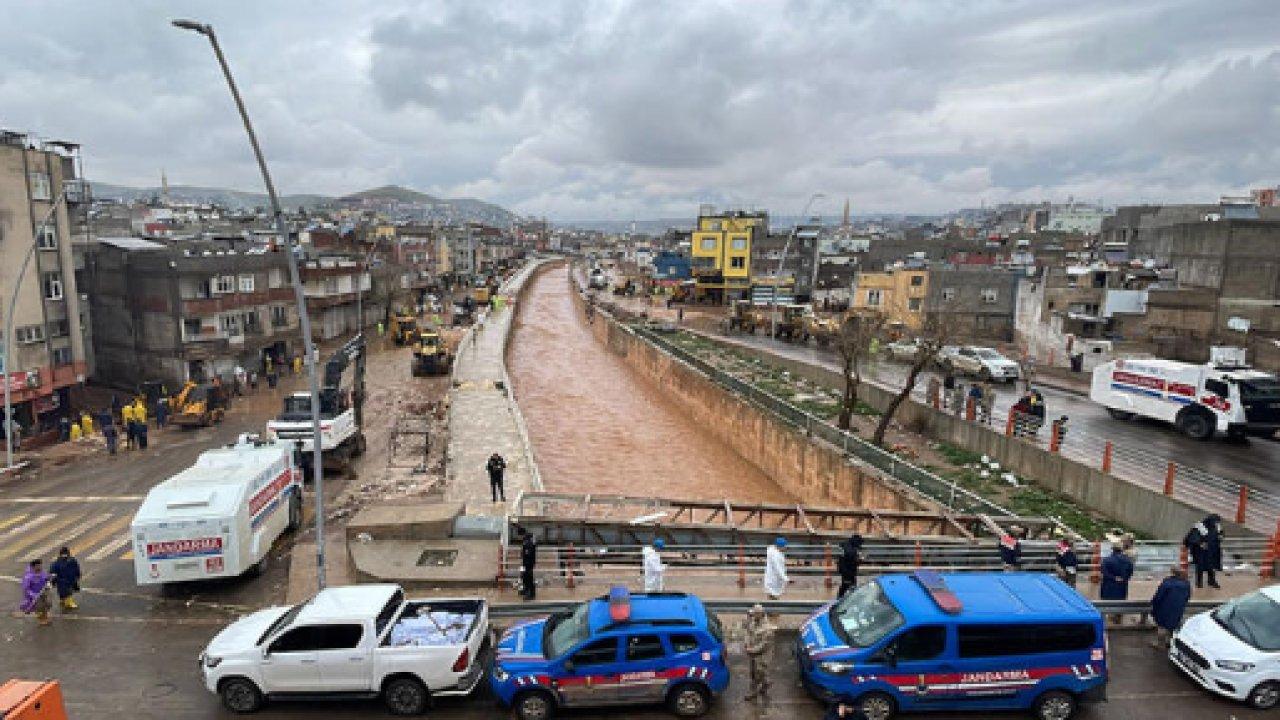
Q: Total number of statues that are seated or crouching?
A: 0